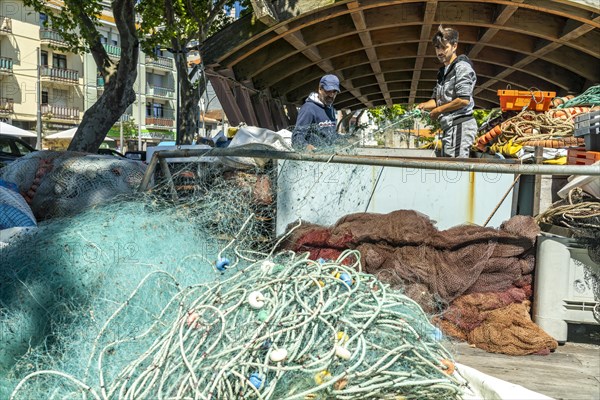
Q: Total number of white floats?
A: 4